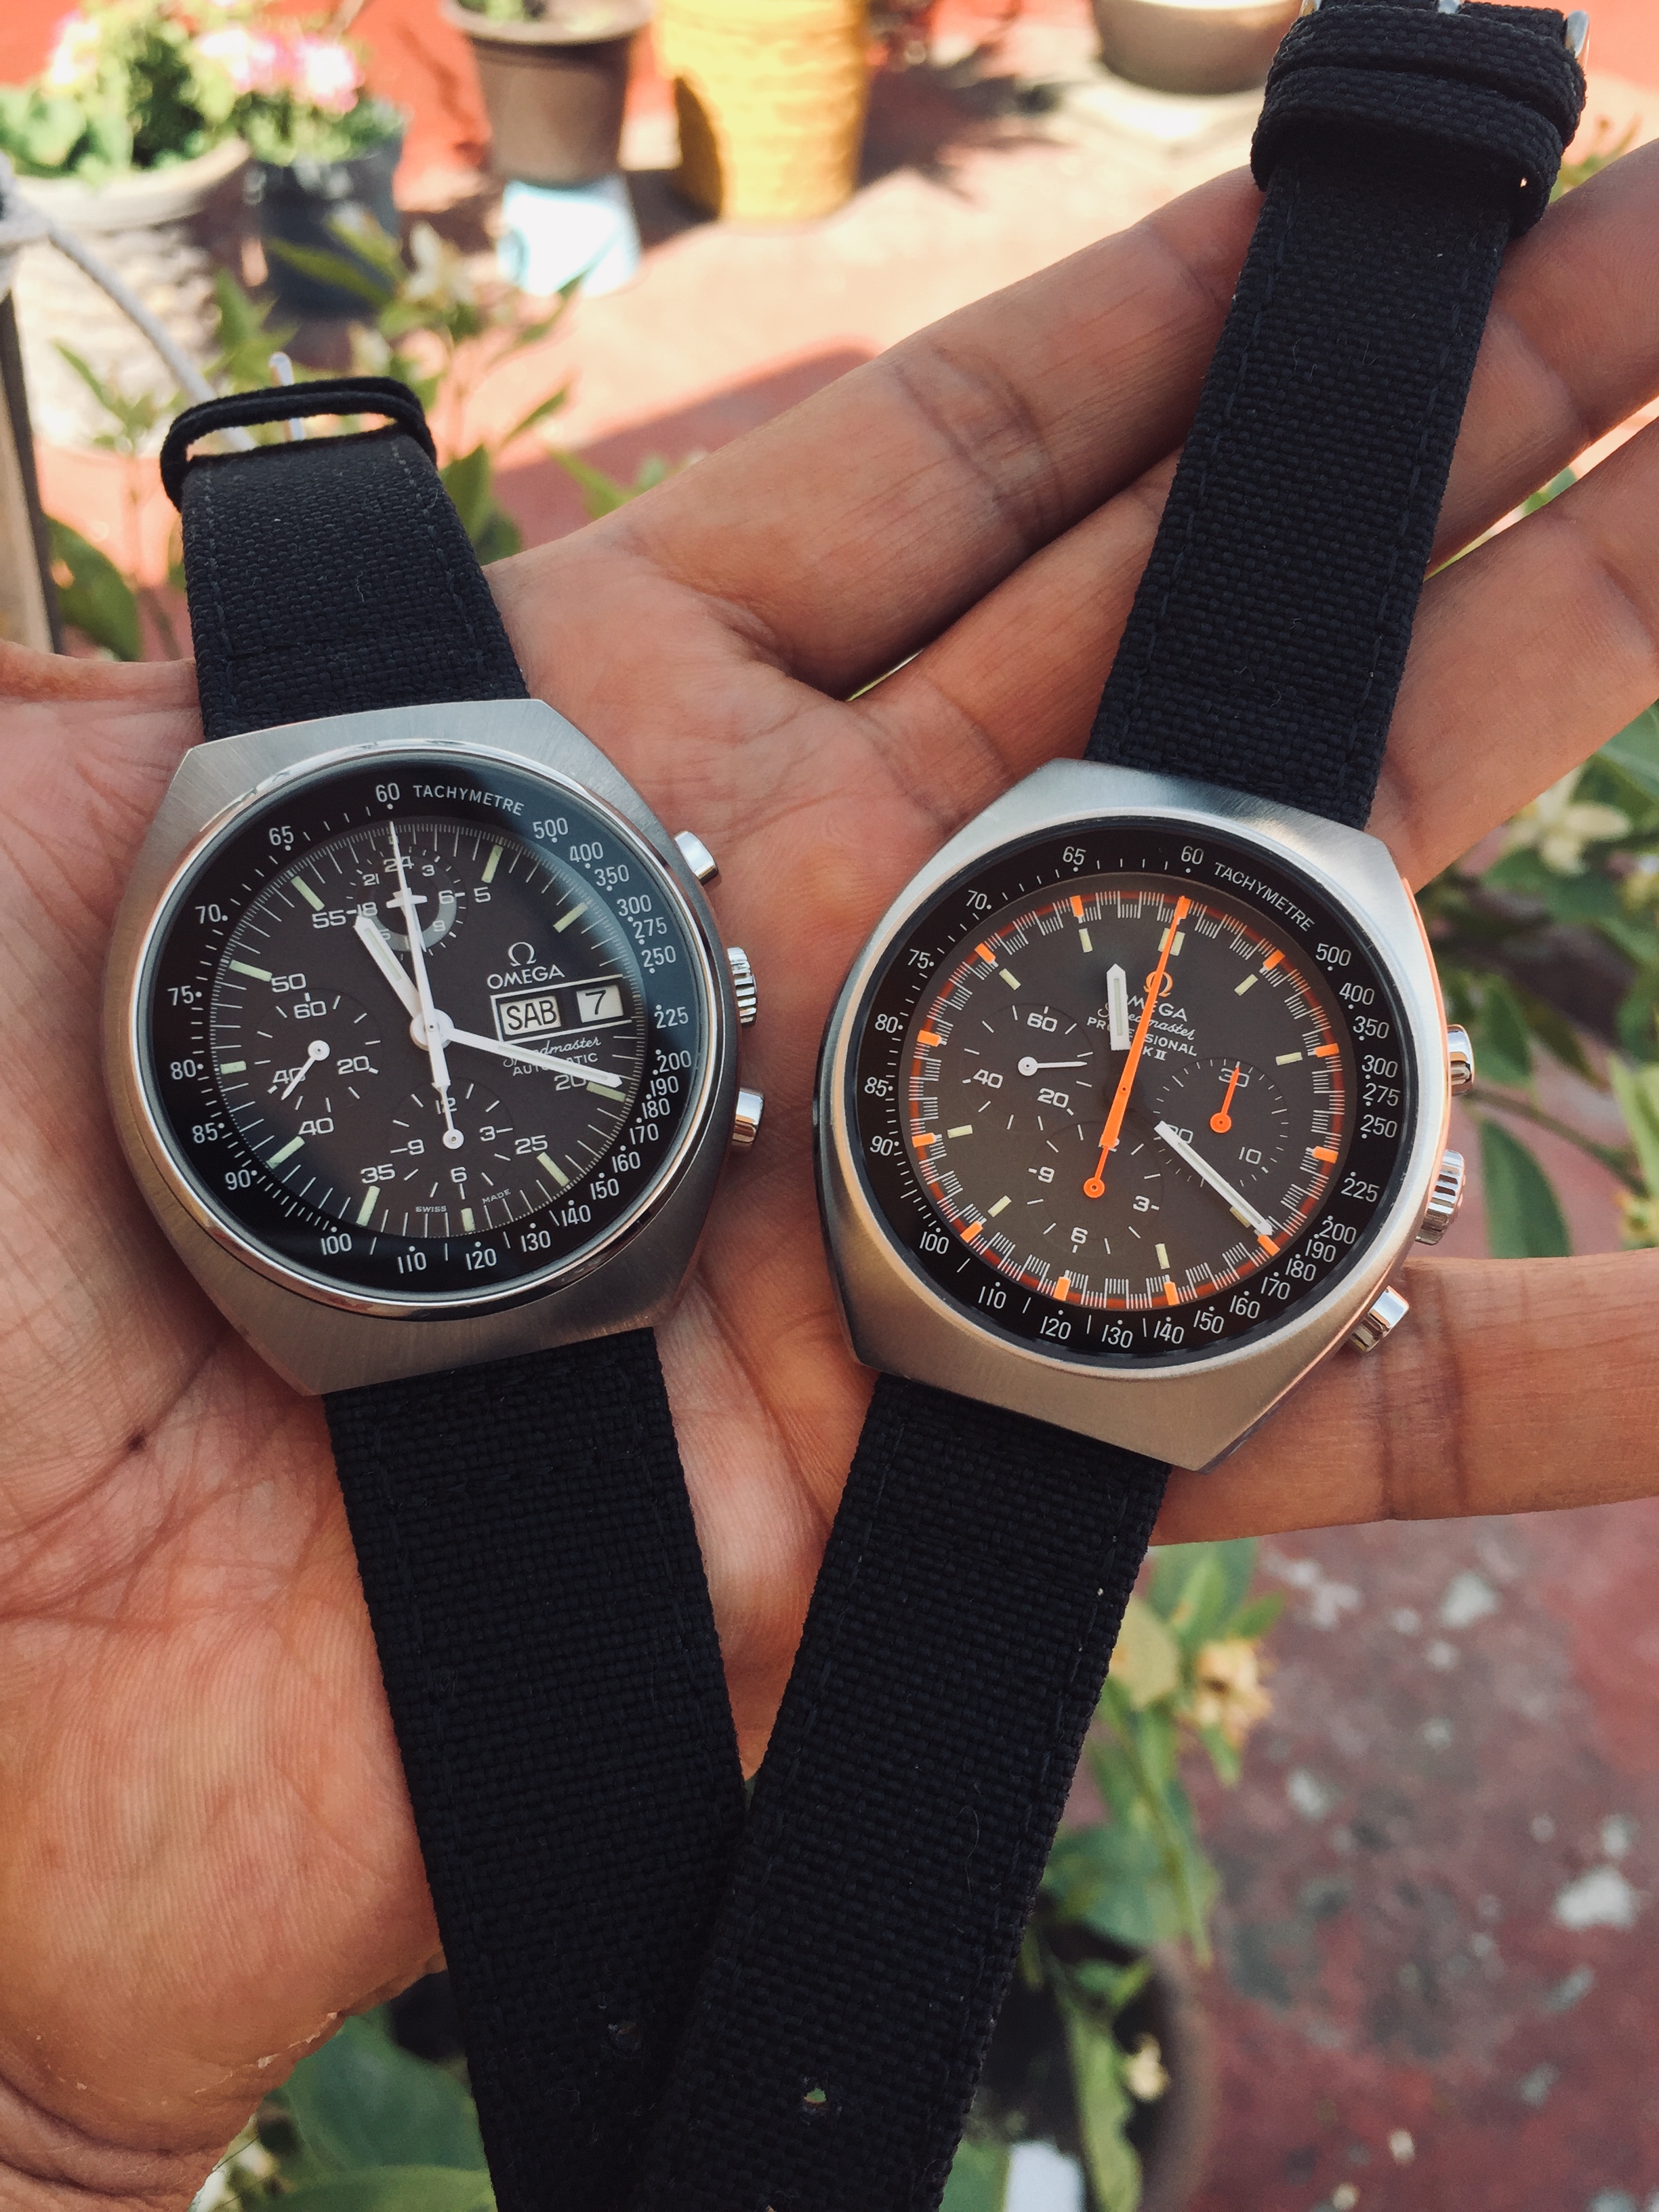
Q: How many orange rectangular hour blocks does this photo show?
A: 12